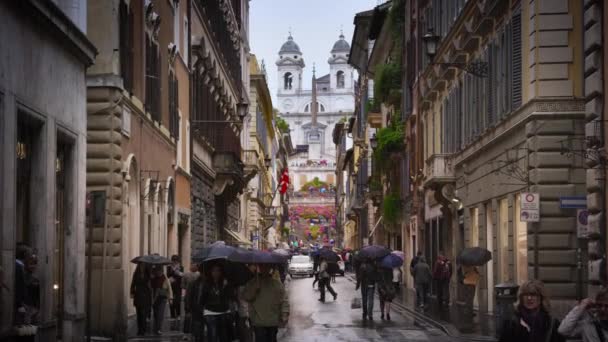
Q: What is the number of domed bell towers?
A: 2